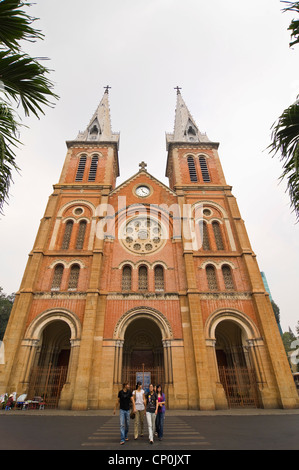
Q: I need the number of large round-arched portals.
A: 3